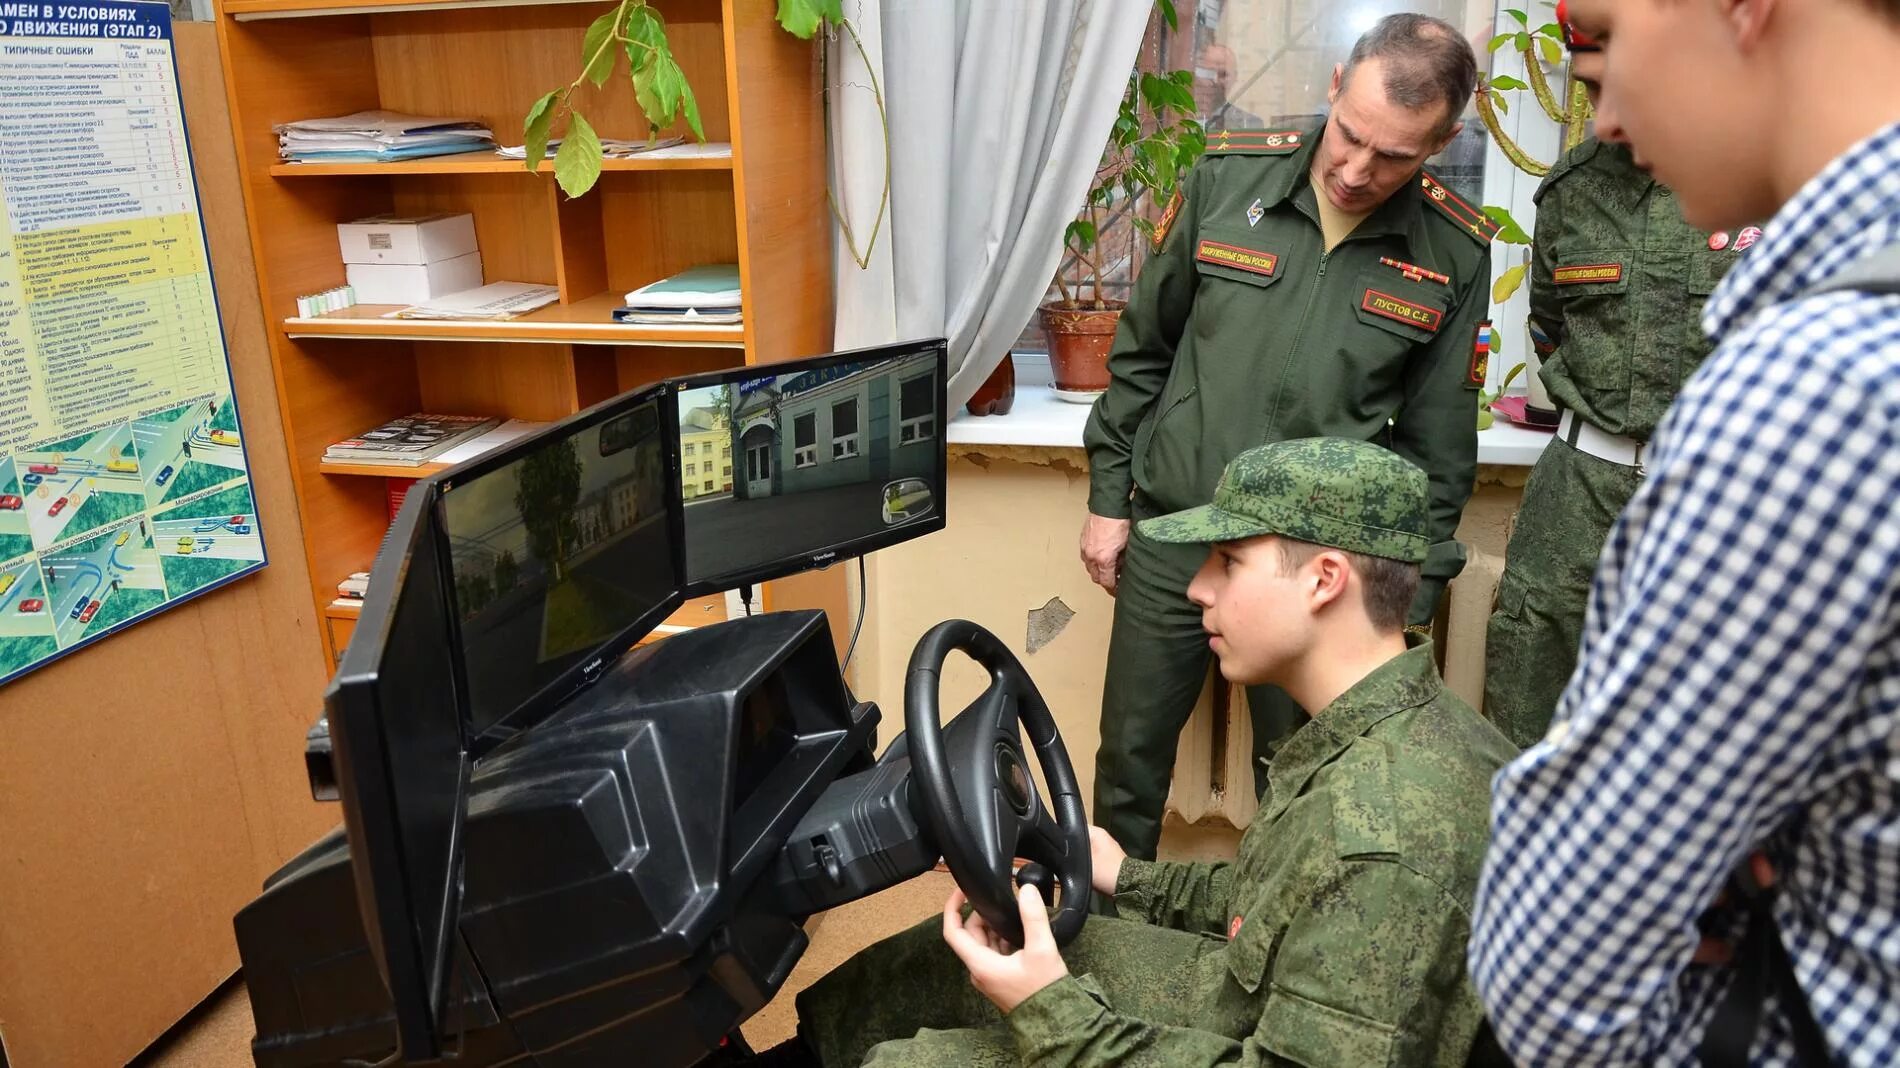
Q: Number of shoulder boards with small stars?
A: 2